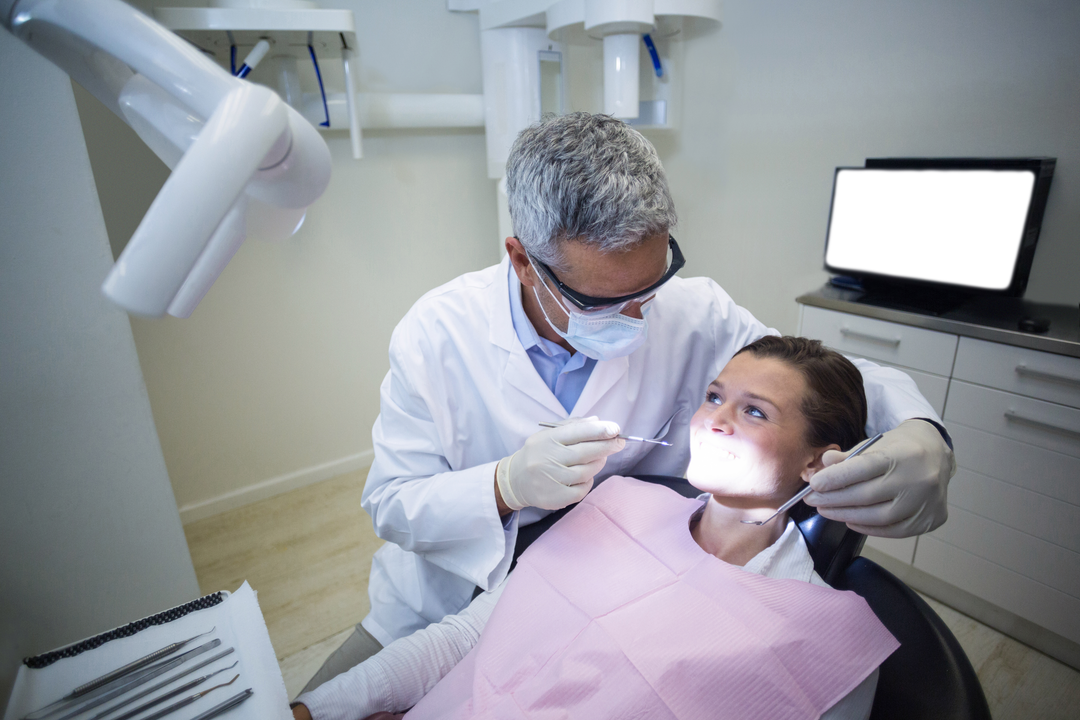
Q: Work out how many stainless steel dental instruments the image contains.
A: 8